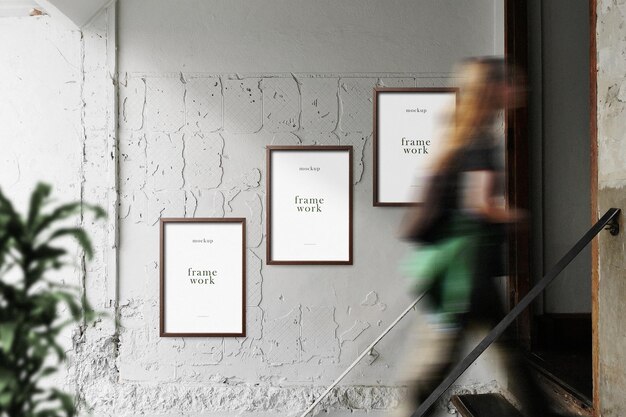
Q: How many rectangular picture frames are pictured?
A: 3